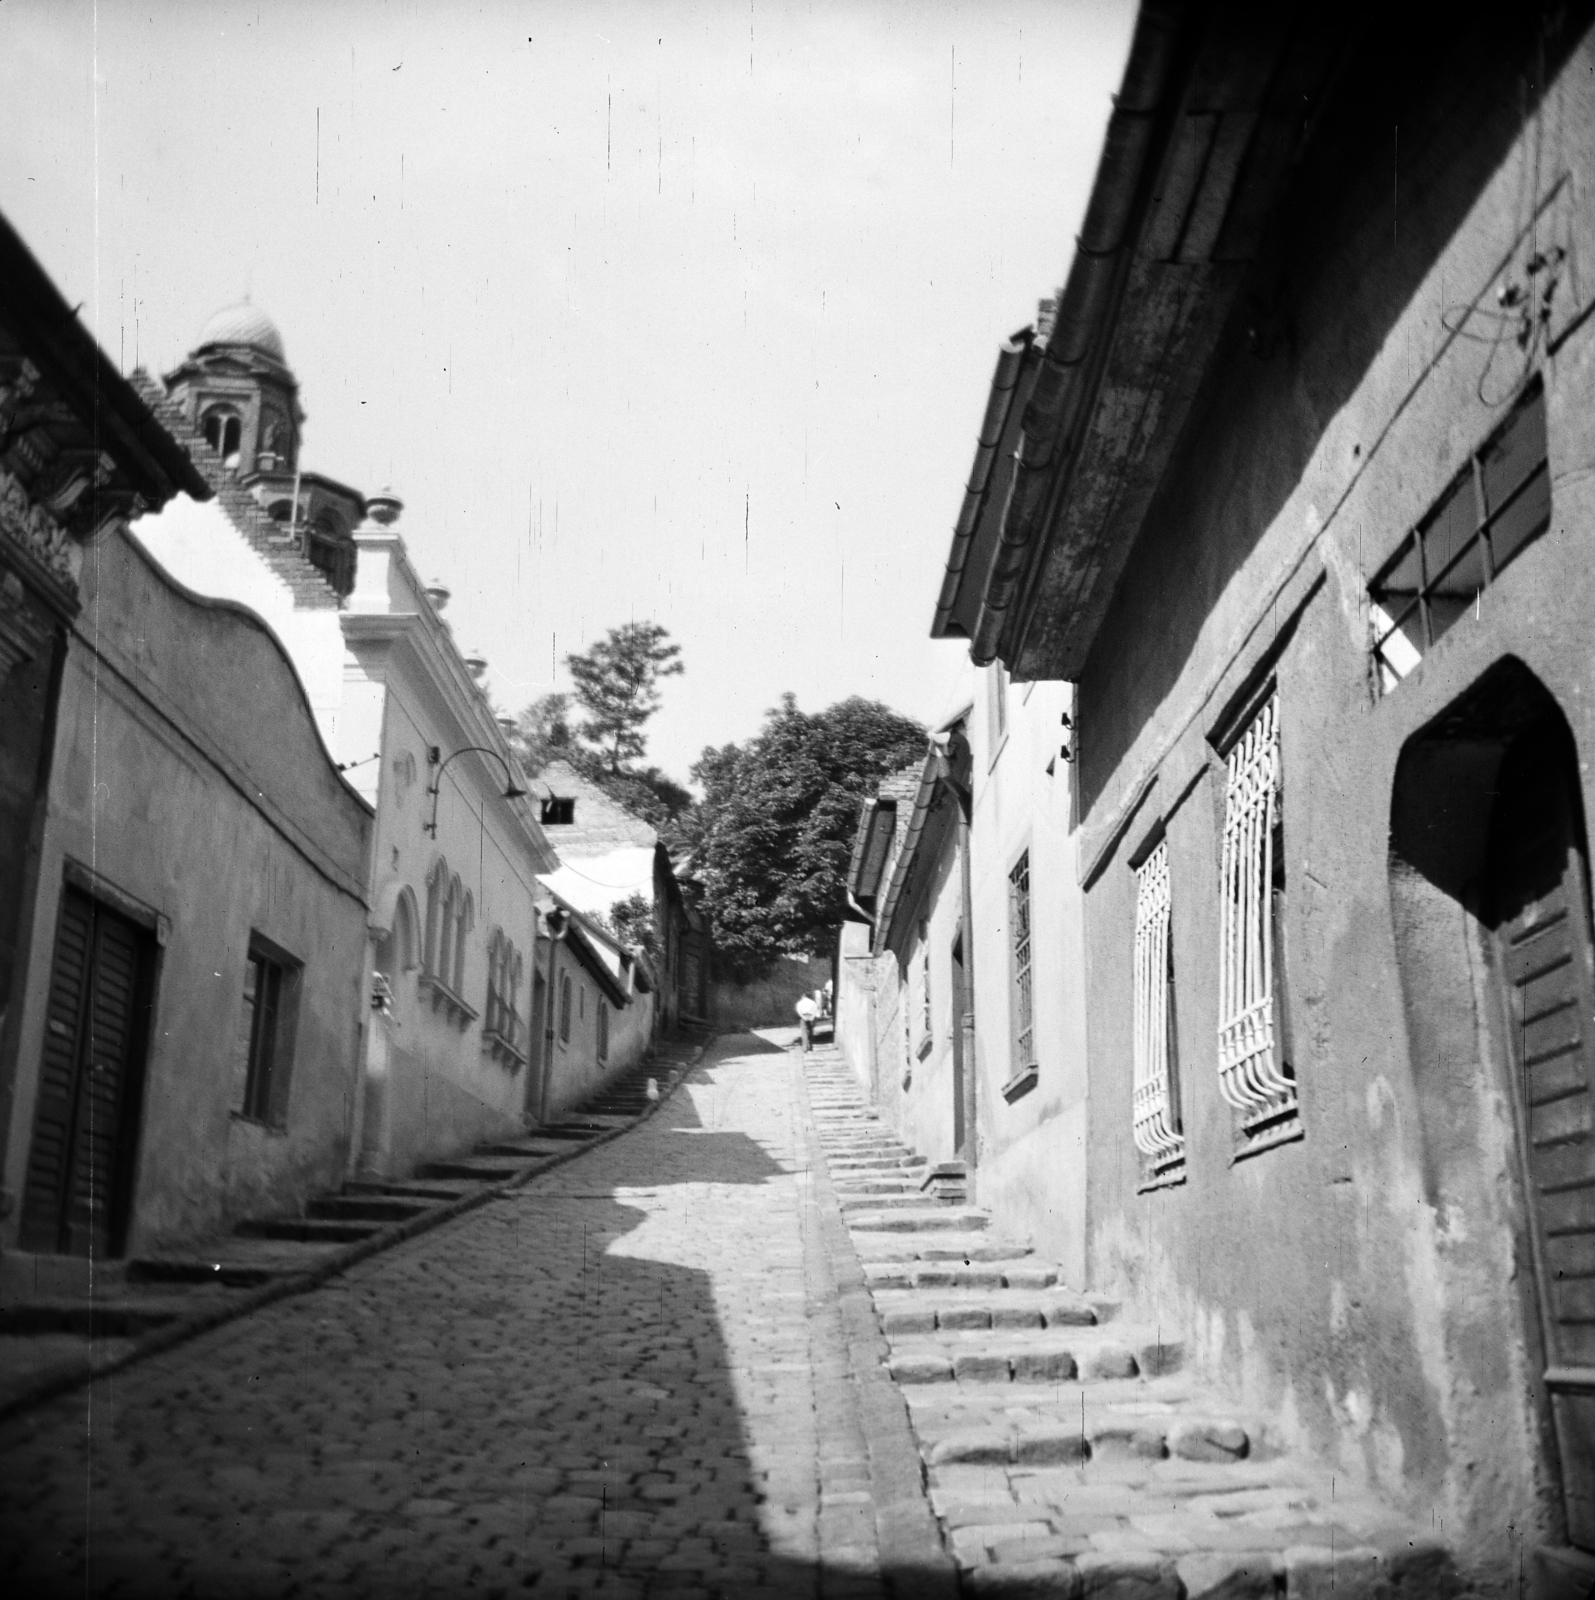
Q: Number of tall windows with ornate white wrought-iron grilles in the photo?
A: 2